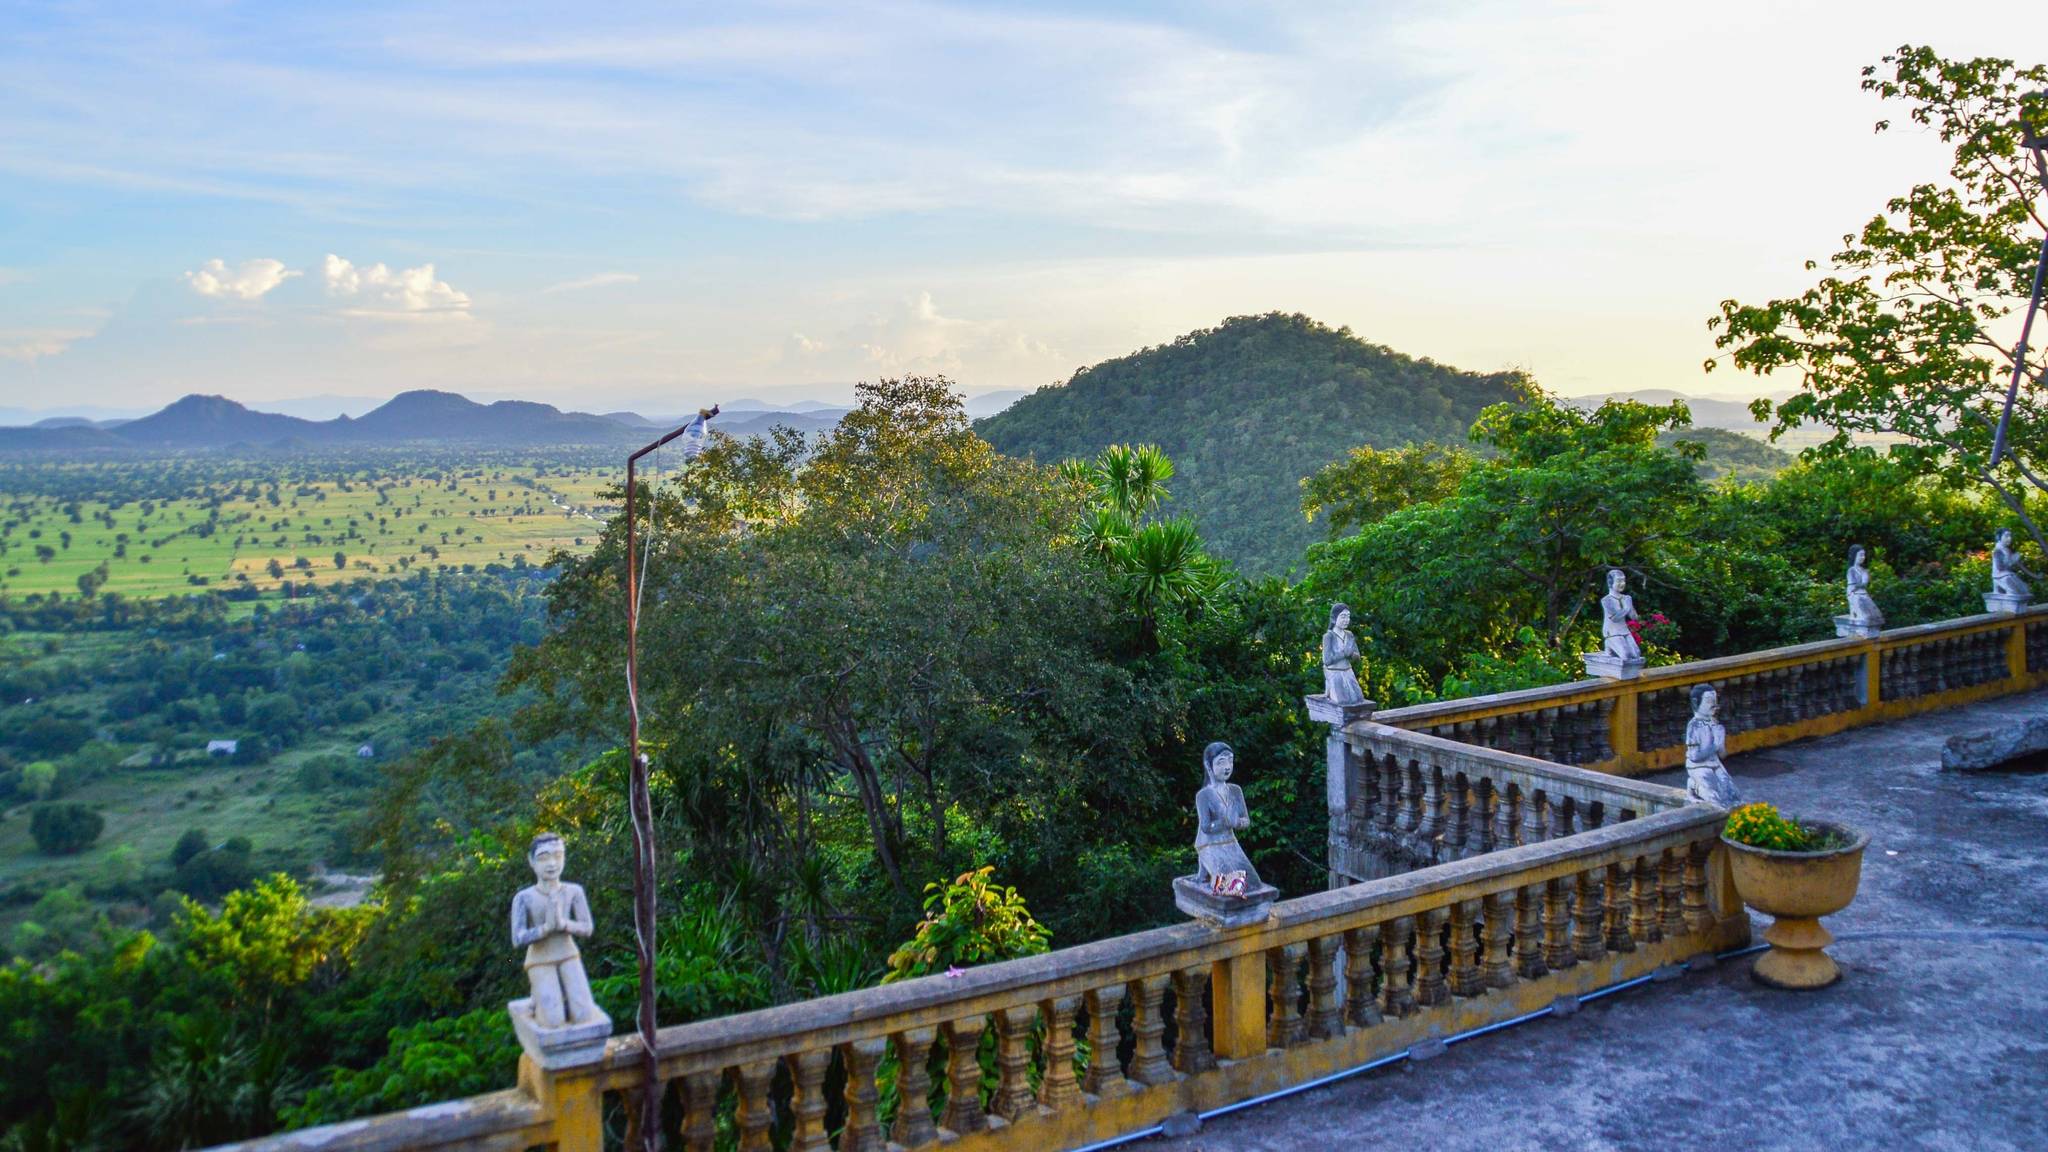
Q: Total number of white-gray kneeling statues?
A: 7